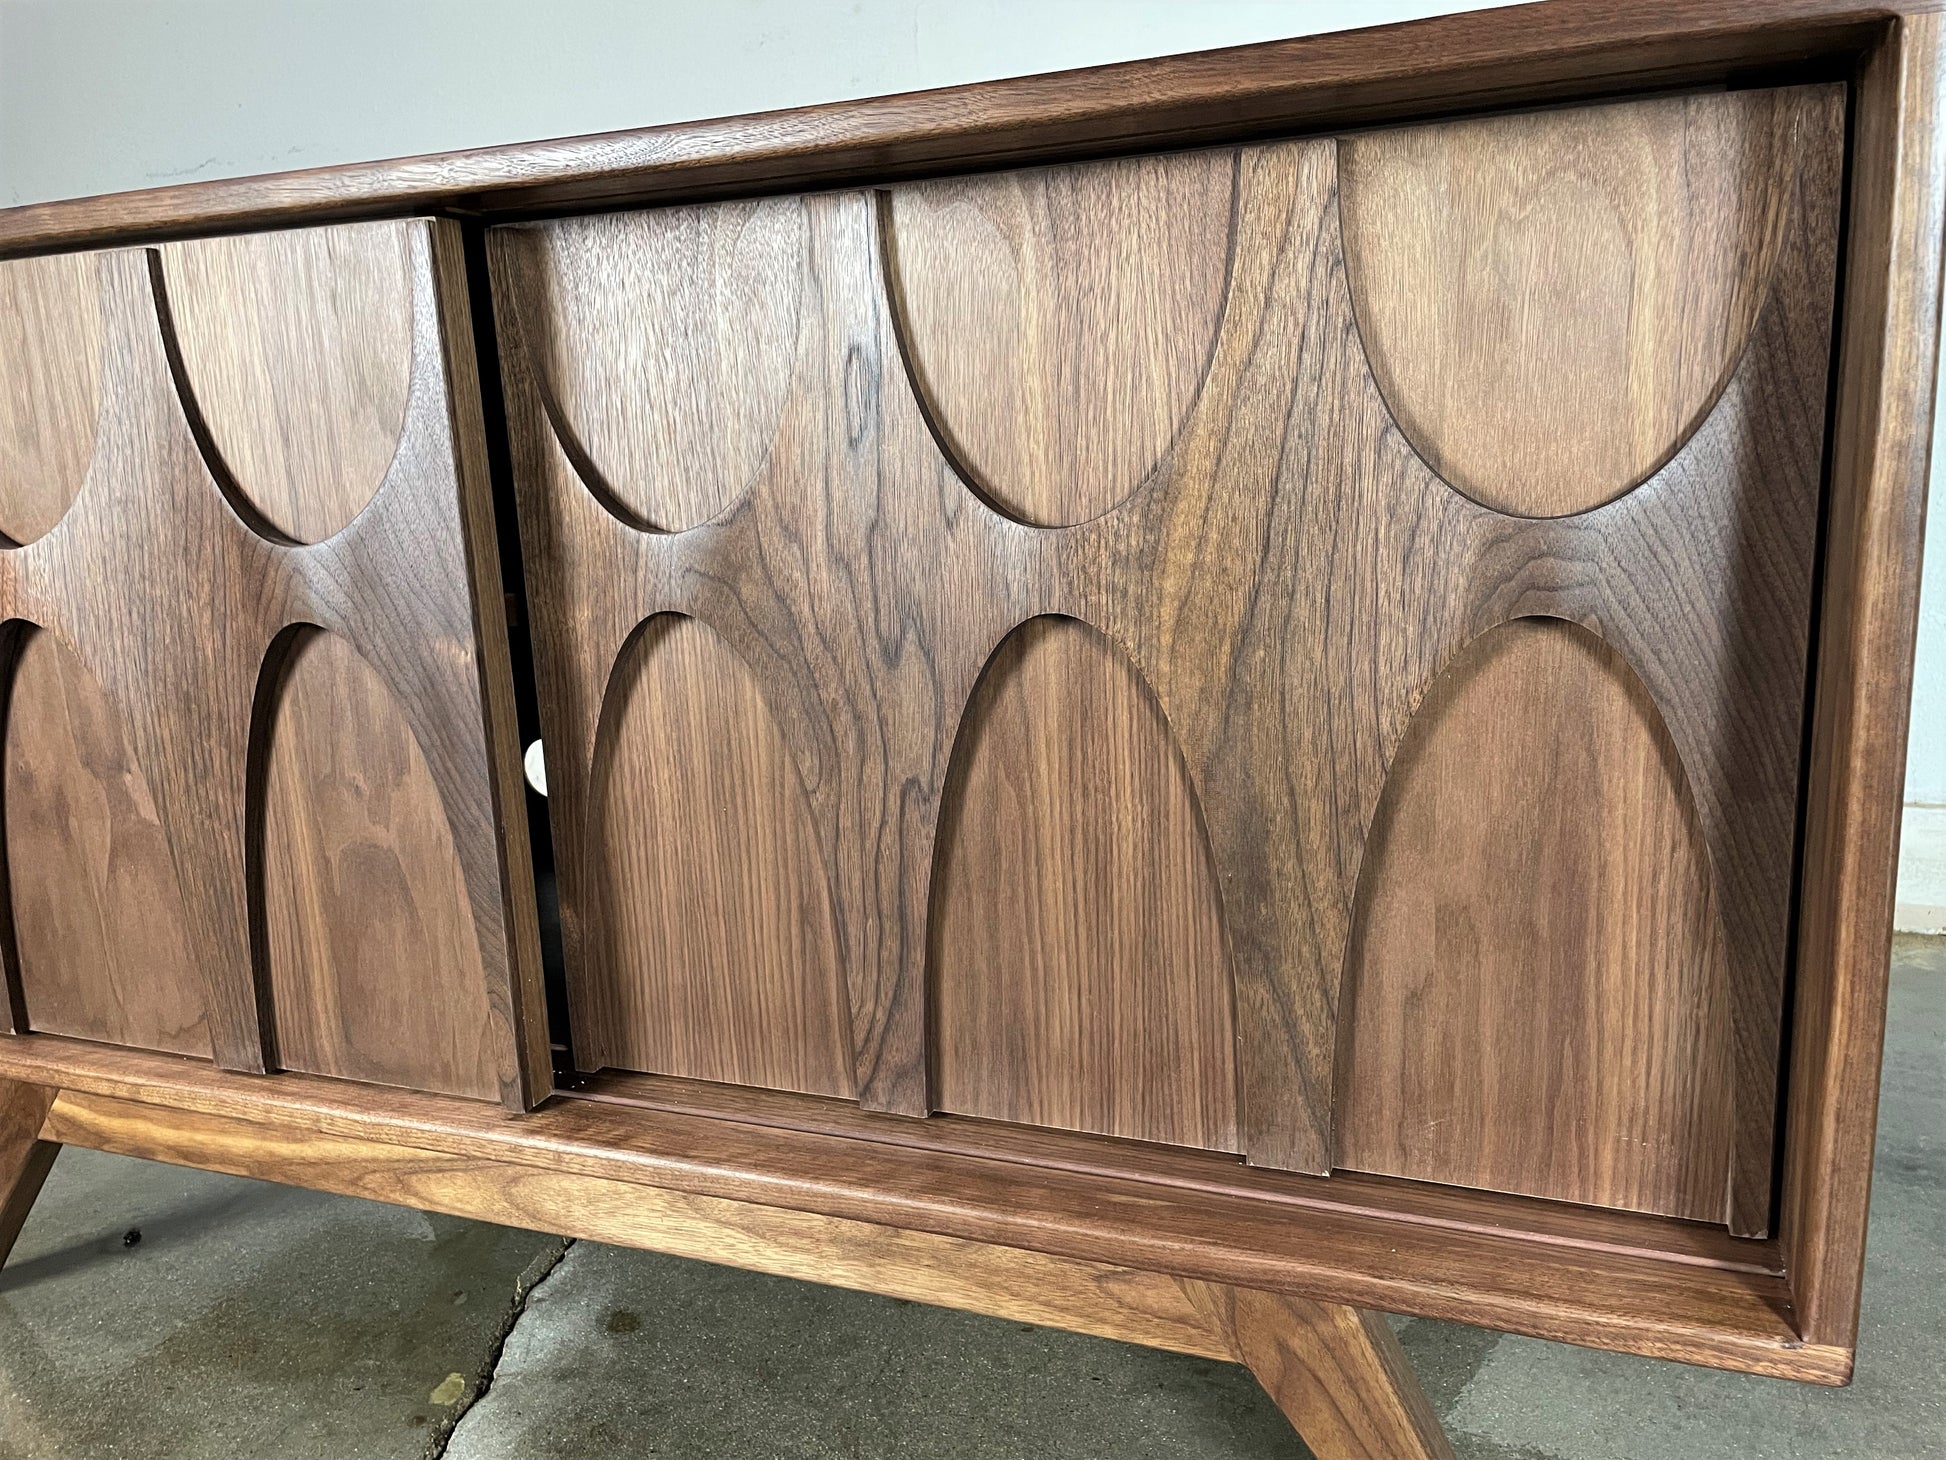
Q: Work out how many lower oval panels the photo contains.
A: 5